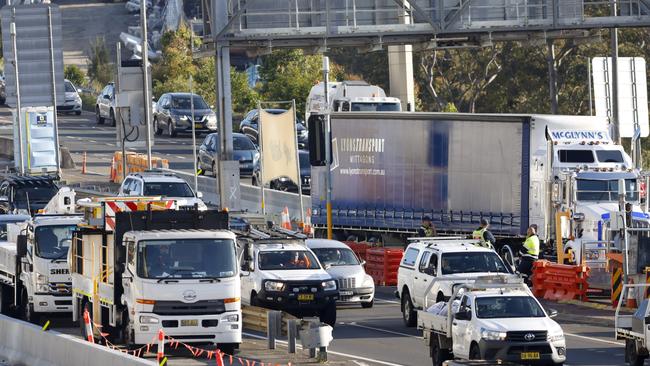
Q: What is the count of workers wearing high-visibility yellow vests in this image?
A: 3